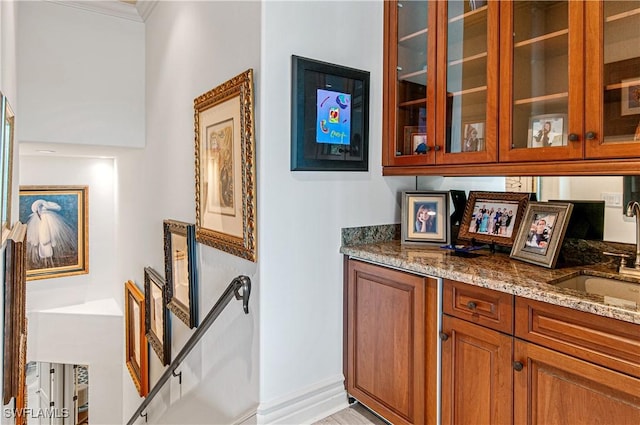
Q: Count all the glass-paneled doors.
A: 4